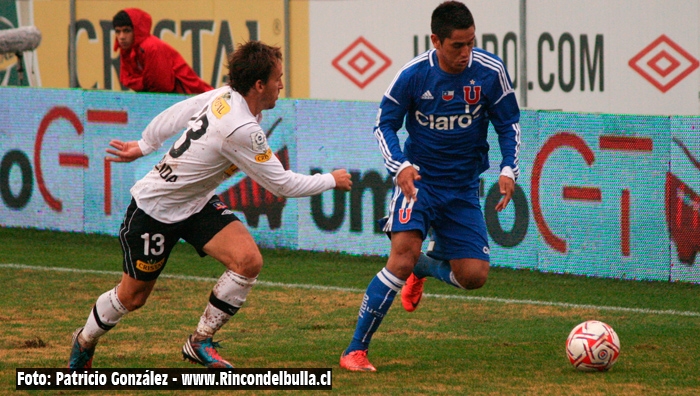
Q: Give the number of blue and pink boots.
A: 2